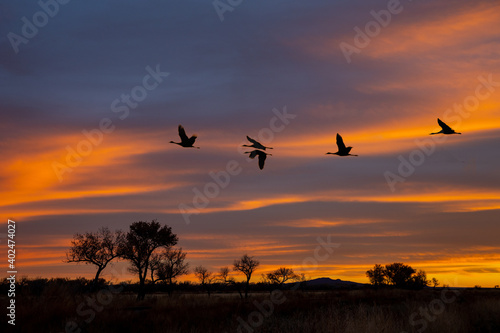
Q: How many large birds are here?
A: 5